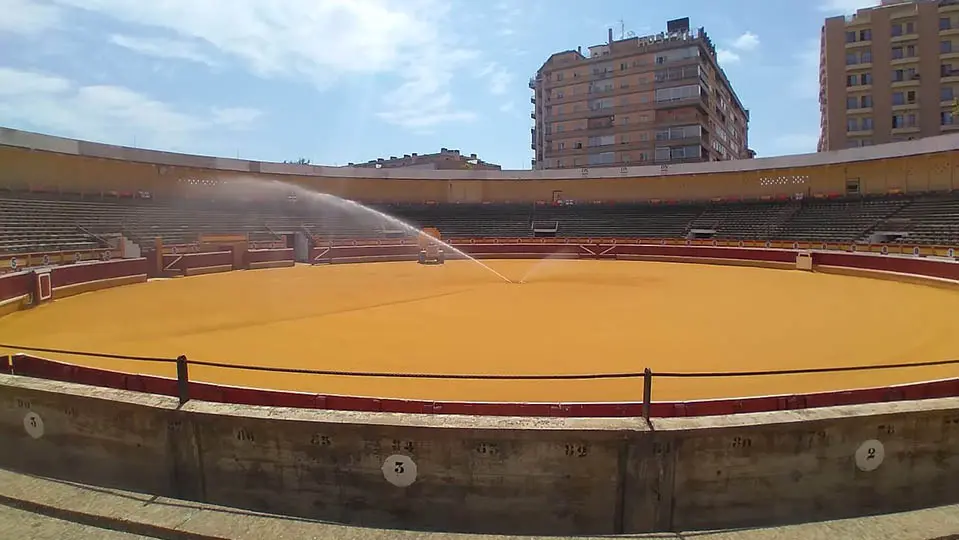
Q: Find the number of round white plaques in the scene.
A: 3